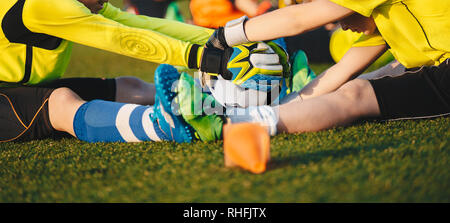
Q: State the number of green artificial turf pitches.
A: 1